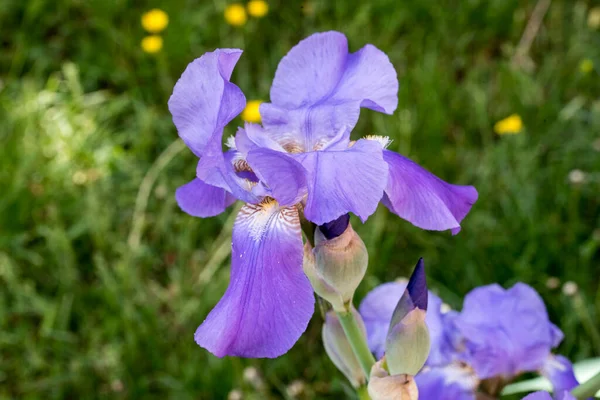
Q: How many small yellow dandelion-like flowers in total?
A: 6